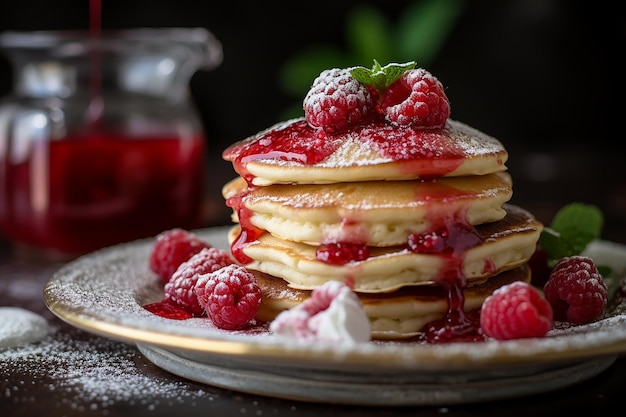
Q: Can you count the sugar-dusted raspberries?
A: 7